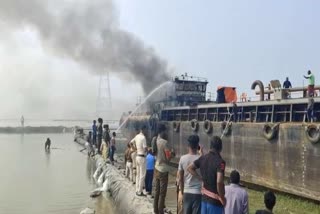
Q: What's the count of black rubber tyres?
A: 6